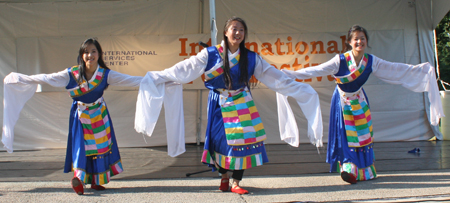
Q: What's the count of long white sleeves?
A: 6